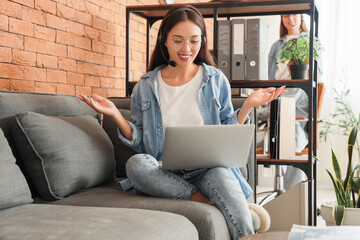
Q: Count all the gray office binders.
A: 3